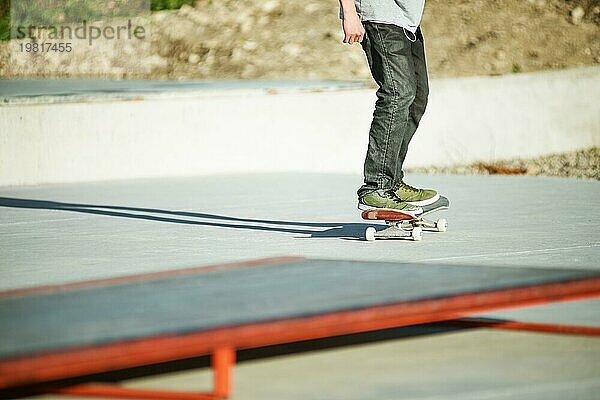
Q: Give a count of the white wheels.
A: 3